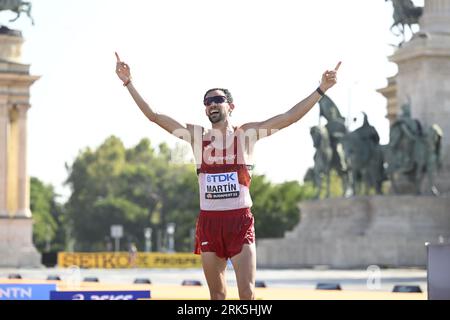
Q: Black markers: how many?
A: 8